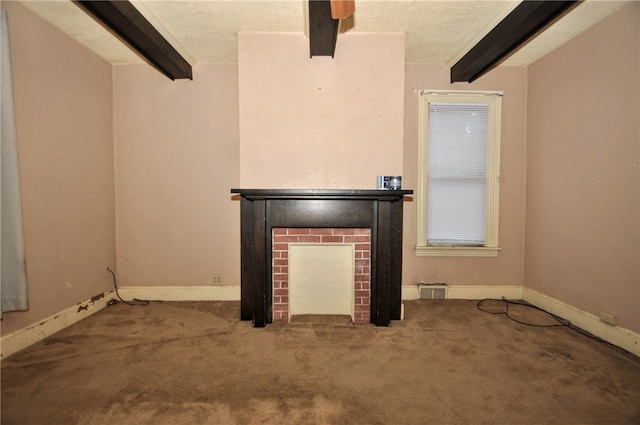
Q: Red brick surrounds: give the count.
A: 1